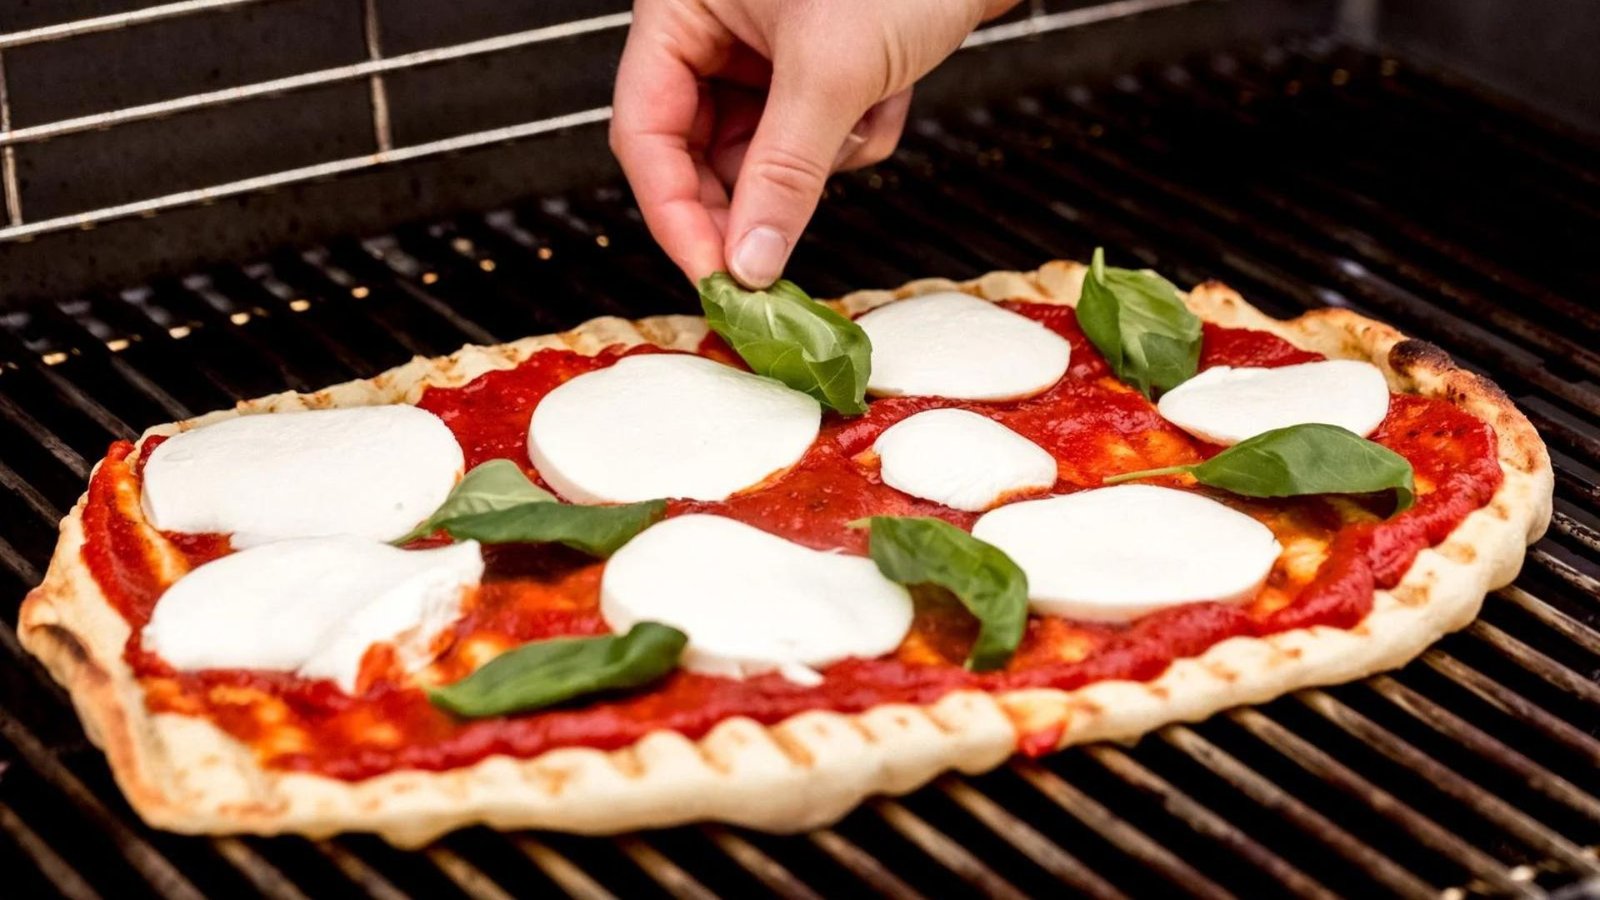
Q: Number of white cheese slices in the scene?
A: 8